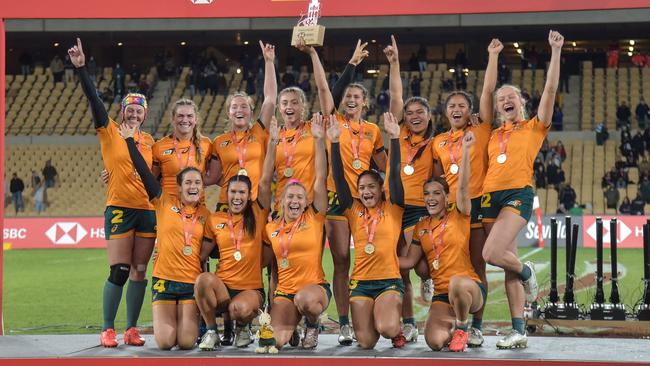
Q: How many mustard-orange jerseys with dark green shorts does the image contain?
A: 13